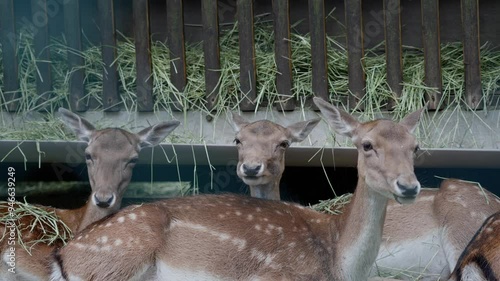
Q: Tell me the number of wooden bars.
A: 14